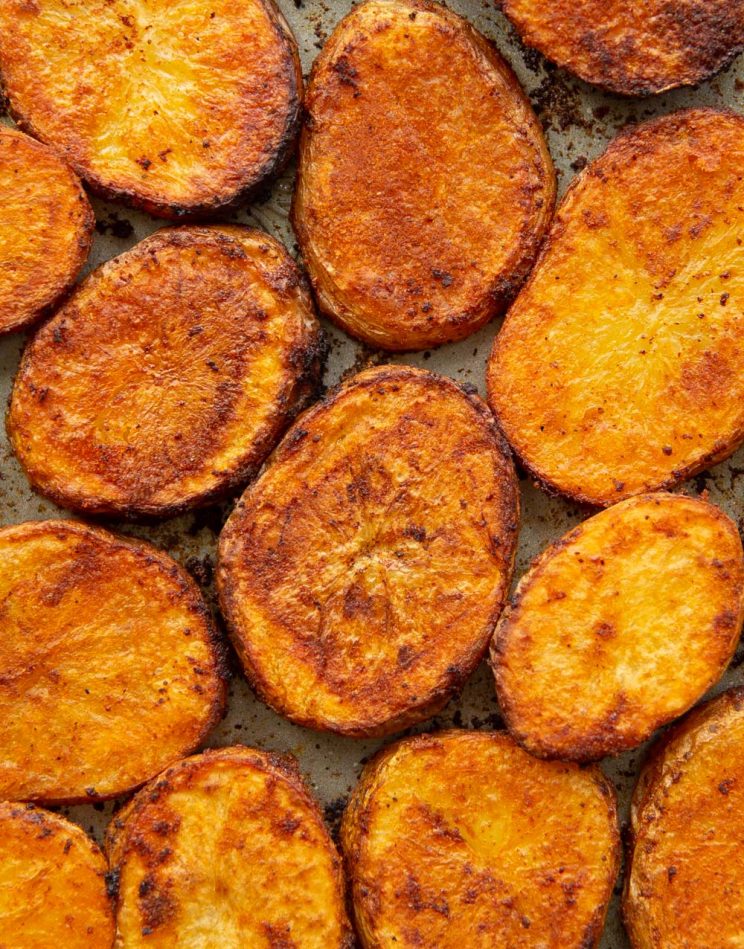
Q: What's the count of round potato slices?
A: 13